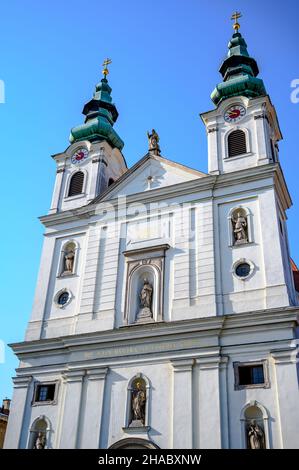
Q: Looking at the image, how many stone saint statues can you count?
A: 7